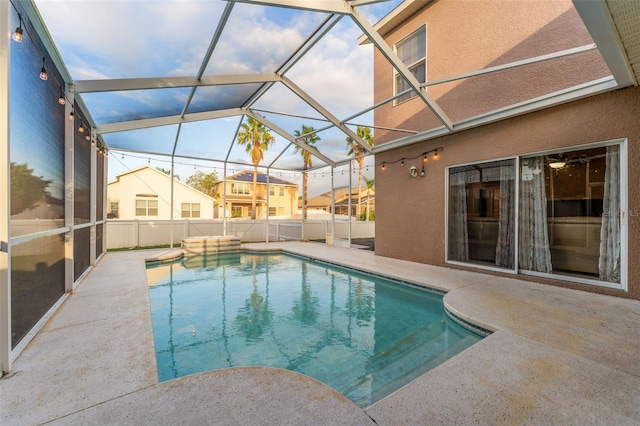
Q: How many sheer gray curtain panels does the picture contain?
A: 4